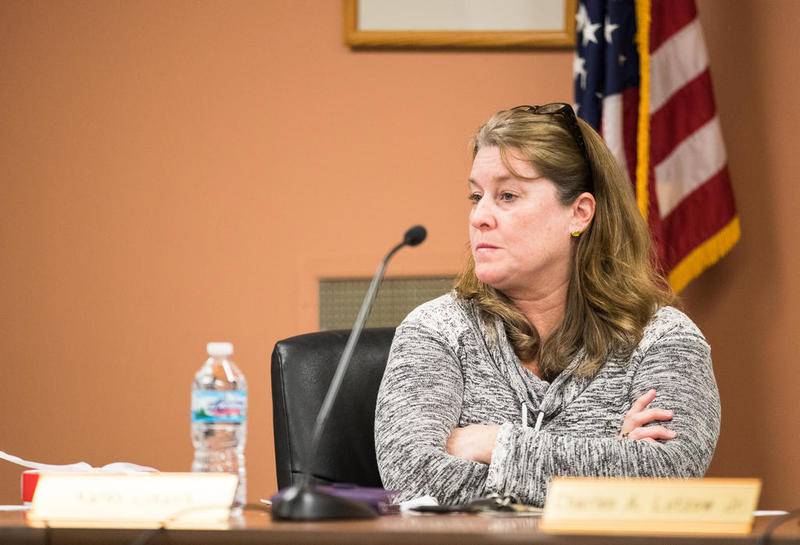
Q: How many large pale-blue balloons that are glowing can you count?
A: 0